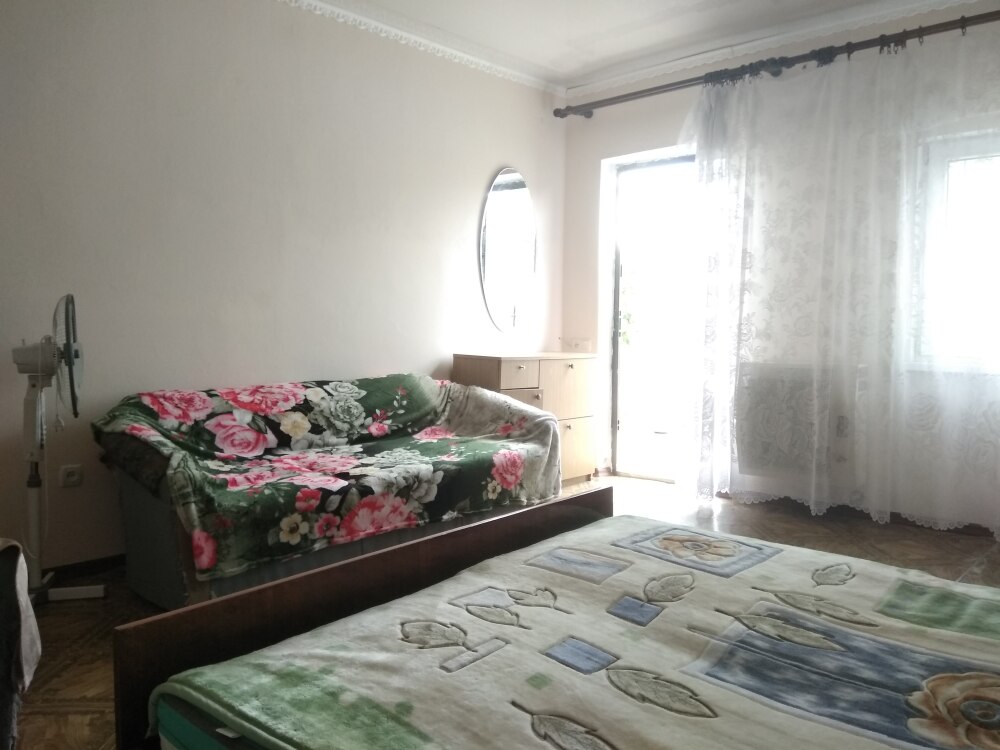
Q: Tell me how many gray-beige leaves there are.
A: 9